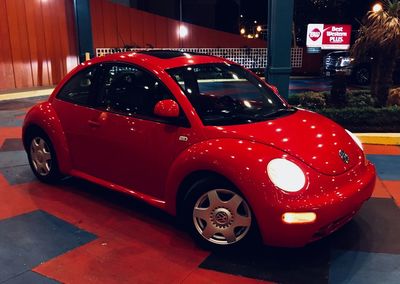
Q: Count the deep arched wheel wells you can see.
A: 2